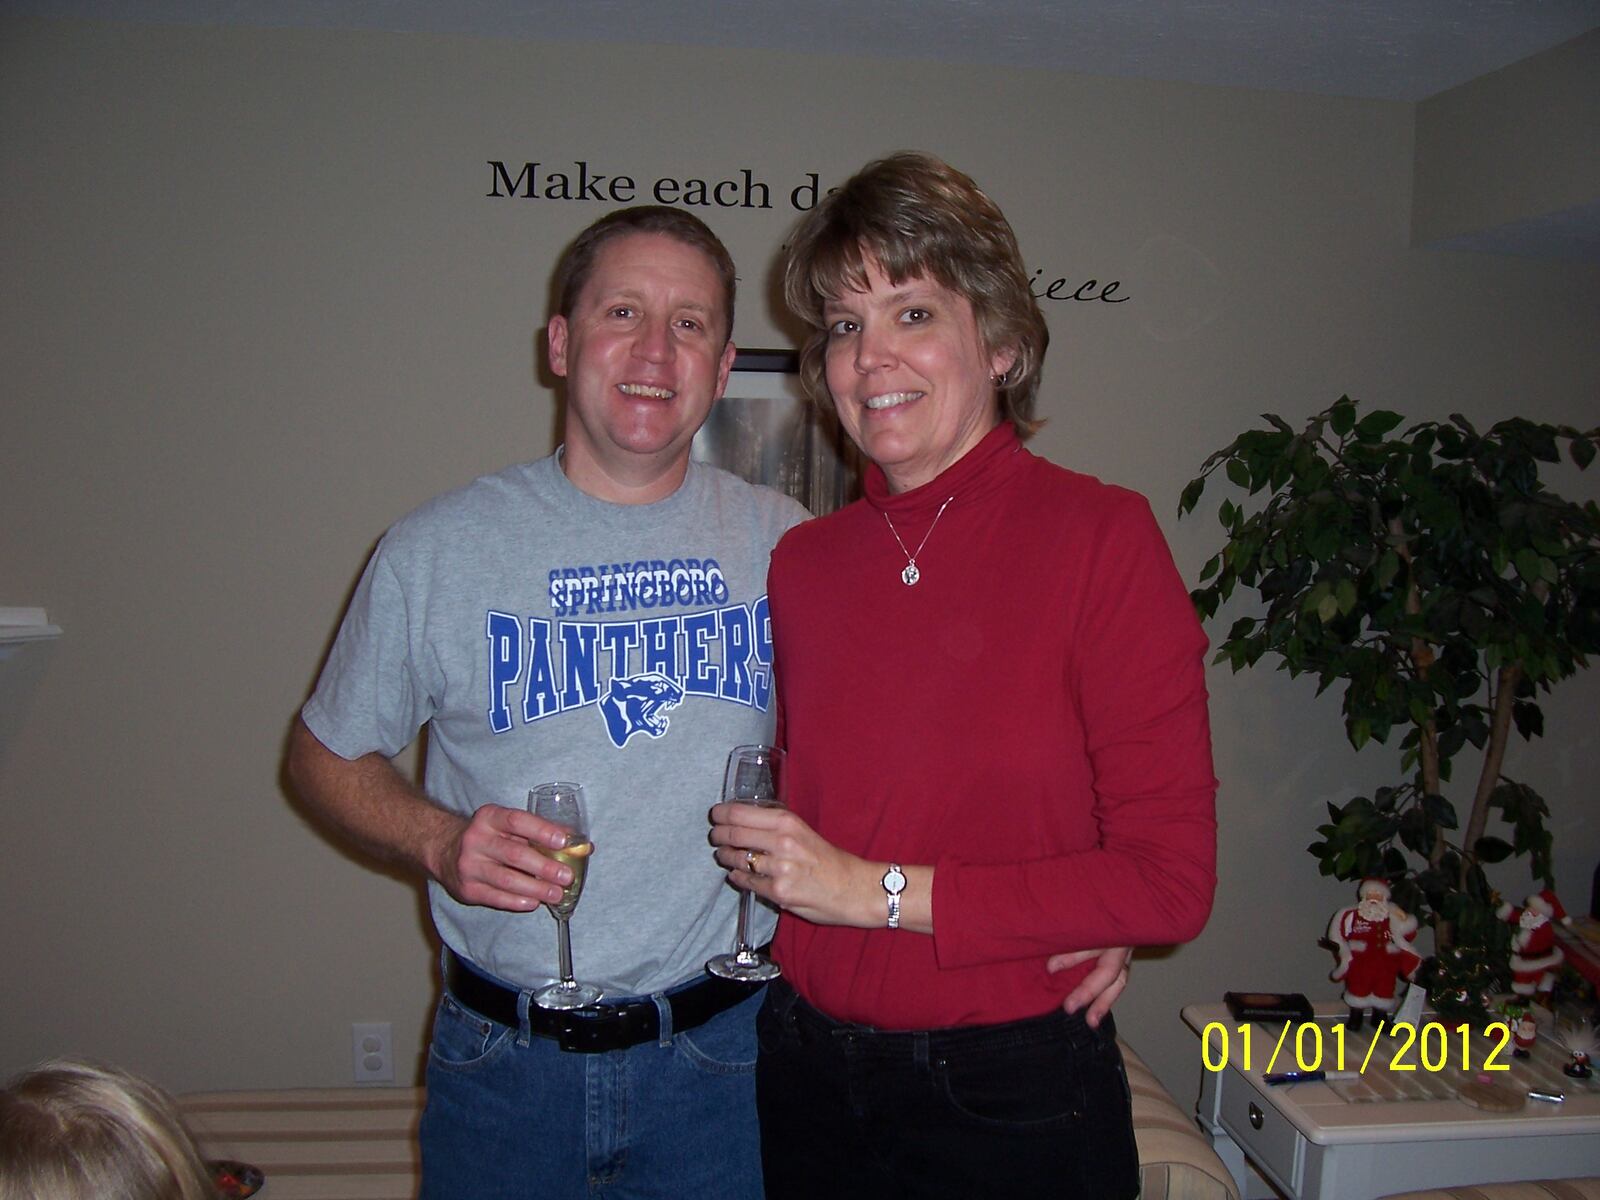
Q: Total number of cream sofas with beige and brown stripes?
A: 2